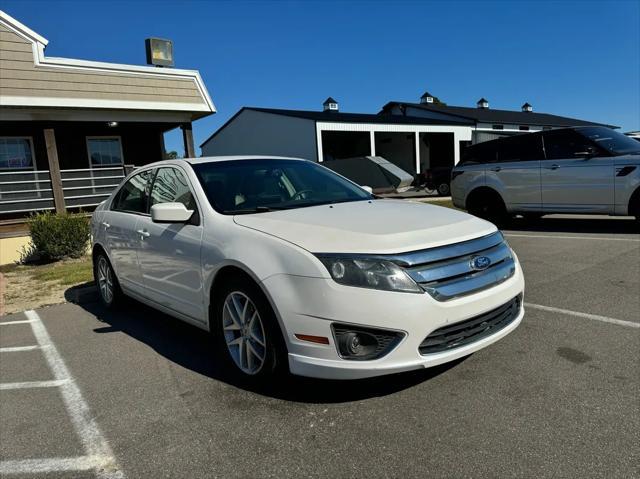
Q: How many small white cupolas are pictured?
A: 4